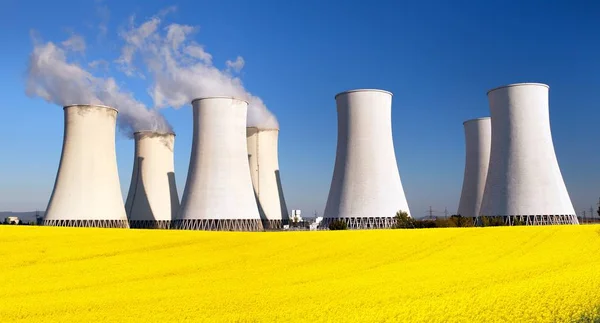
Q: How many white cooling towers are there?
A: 7